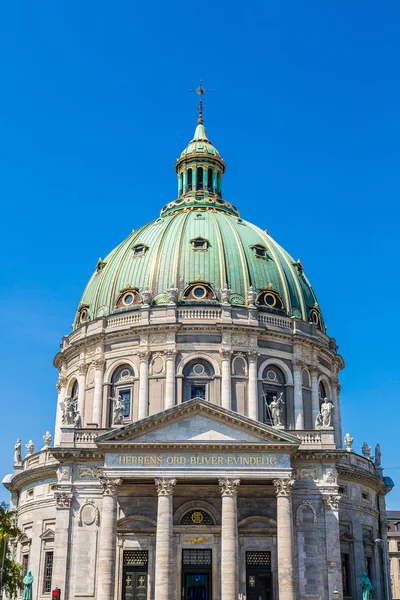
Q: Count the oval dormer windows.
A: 5